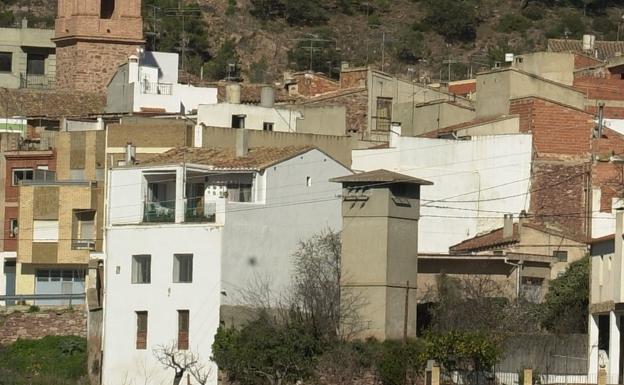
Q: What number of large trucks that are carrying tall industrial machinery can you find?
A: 0